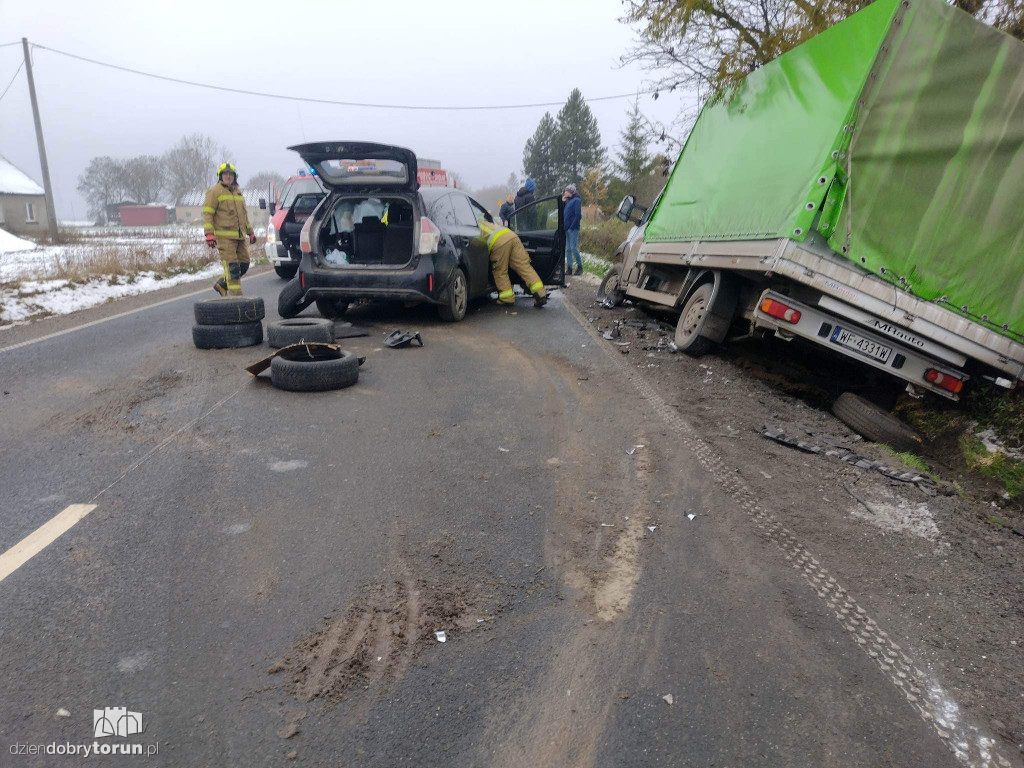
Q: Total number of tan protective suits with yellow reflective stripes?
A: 2